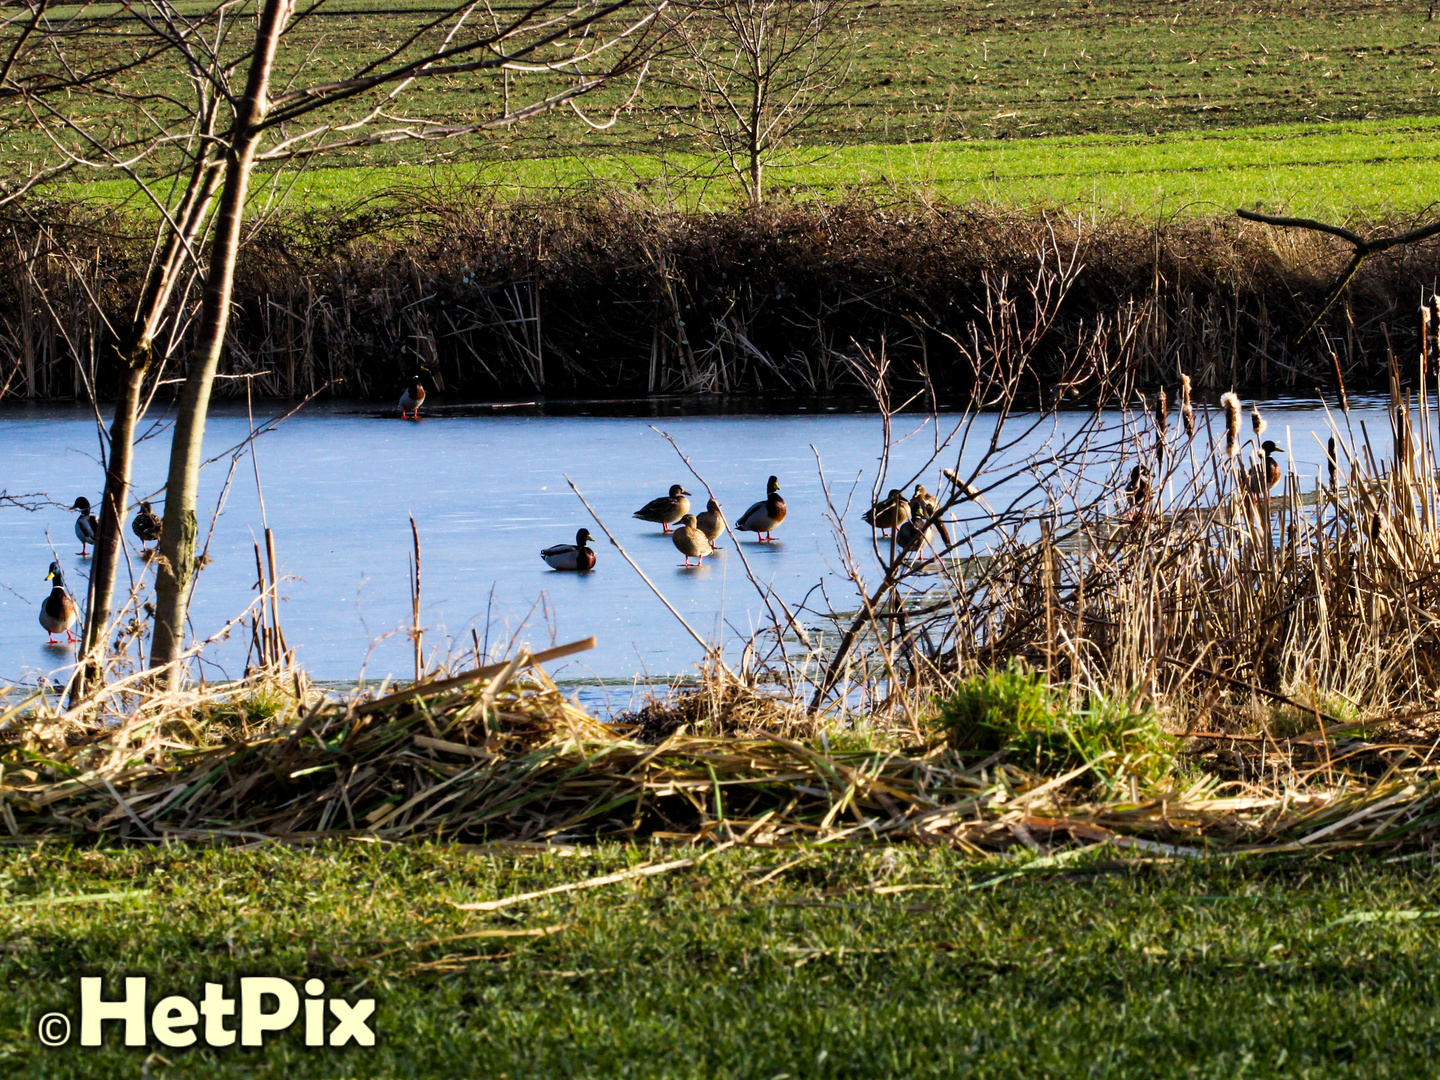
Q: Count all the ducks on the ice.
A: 14